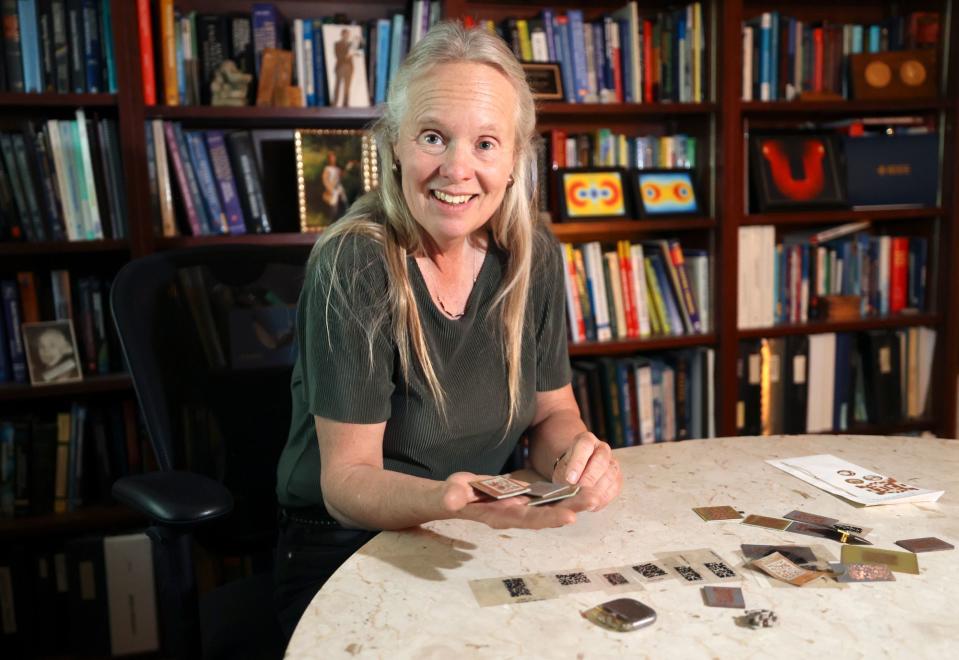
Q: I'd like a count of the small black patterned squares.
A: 6